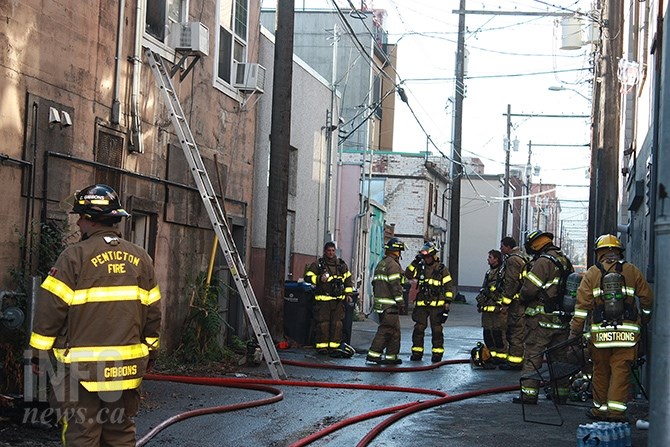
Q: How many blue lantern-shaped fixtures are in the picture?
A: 0